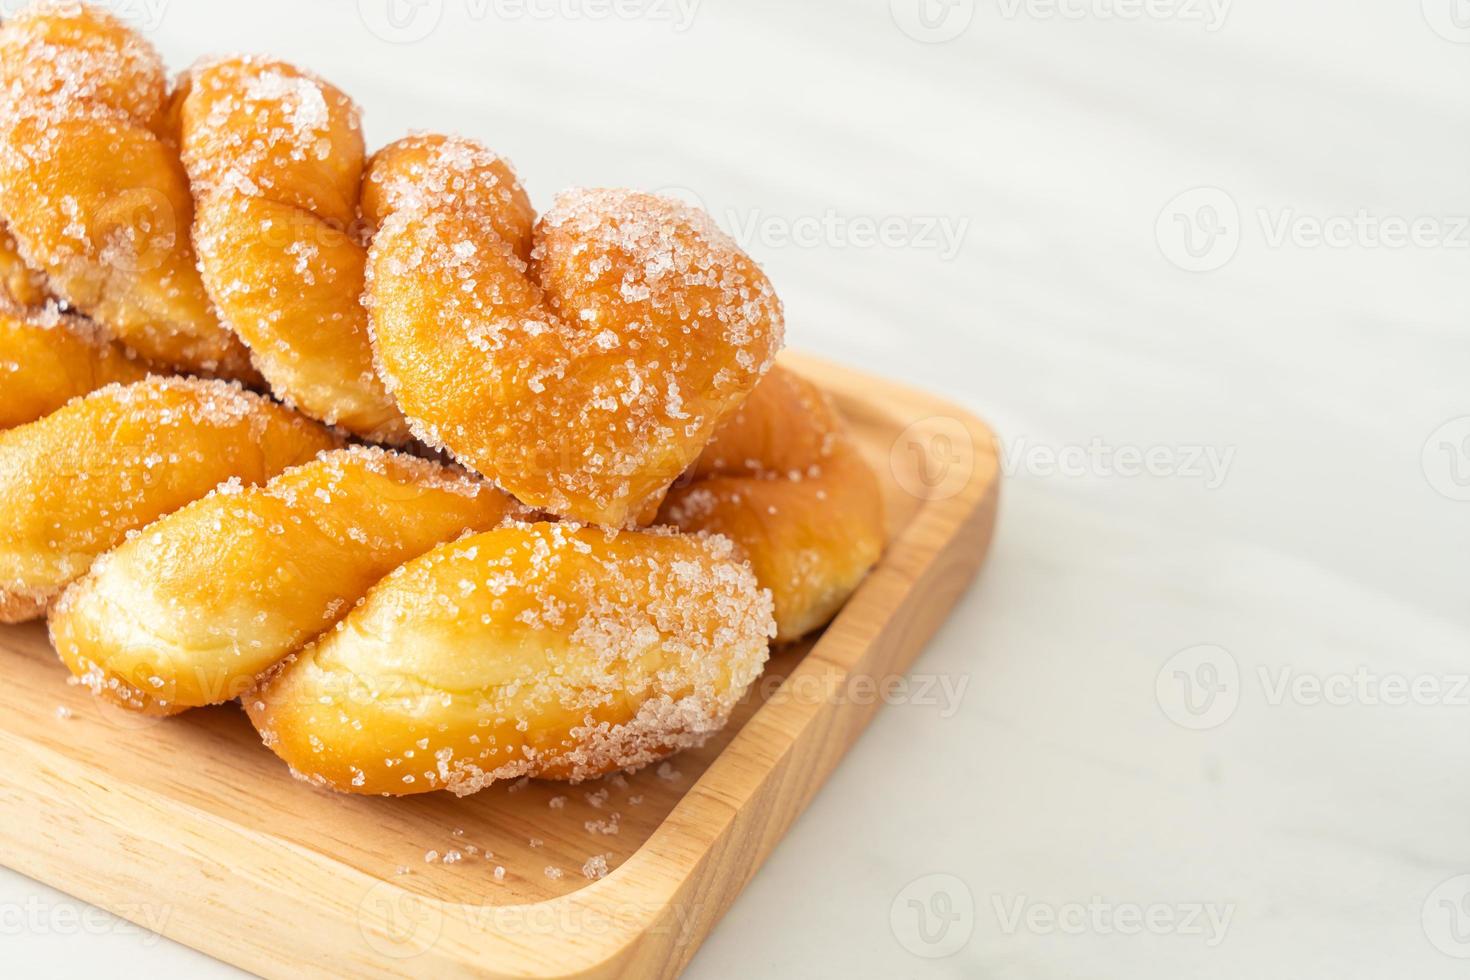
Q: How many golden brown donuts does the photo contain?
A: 3